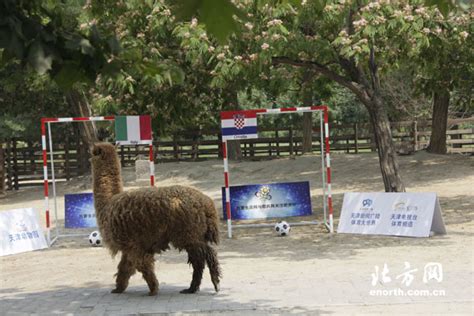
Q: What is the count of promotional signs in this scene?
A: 4